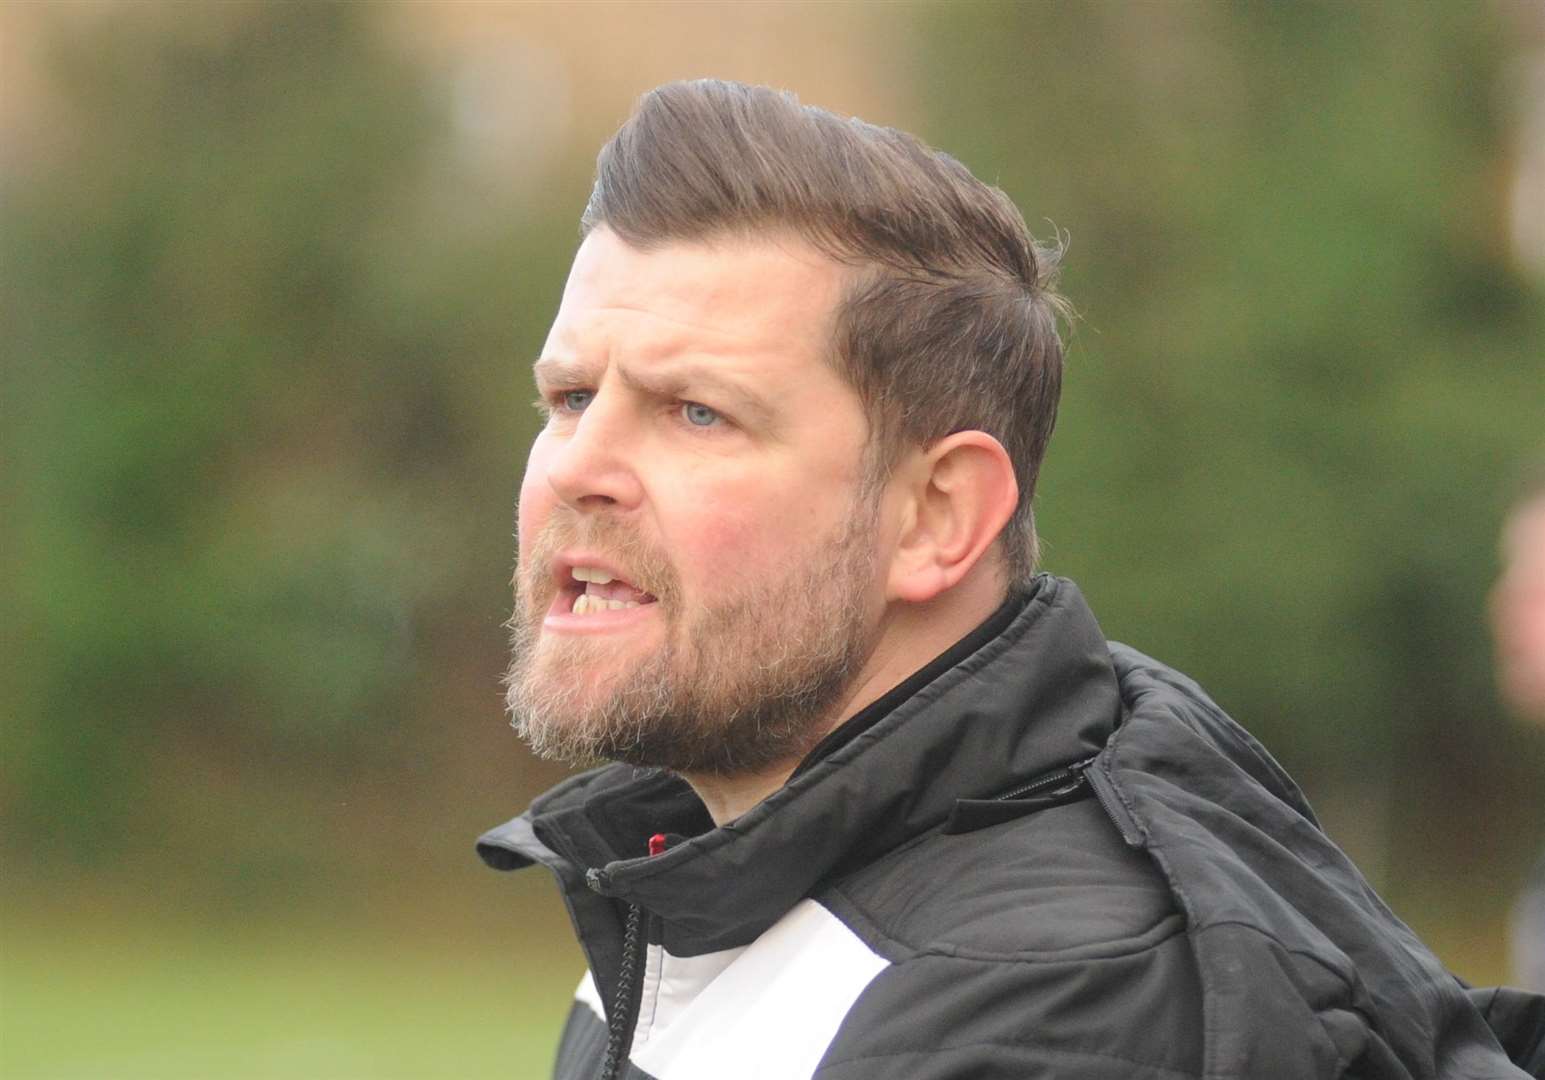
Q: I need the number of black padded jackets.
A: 1